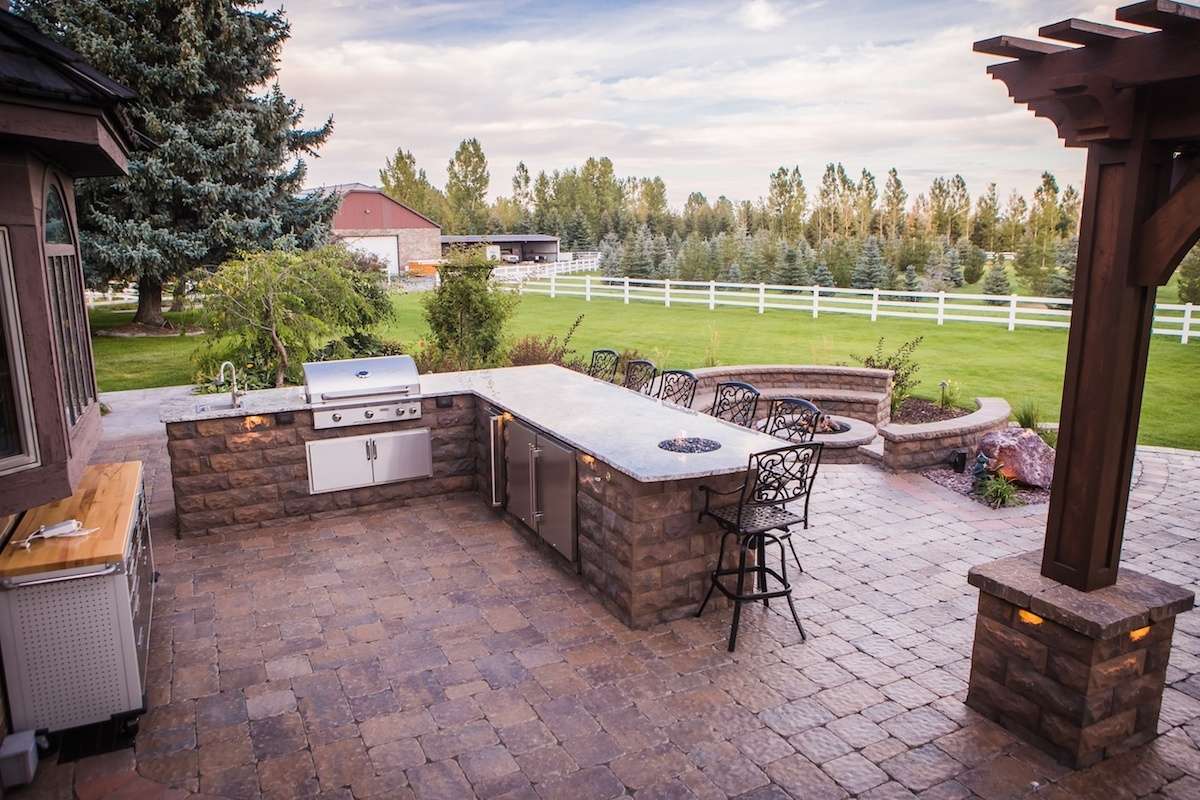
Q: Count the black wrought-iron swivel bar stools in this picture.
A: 6